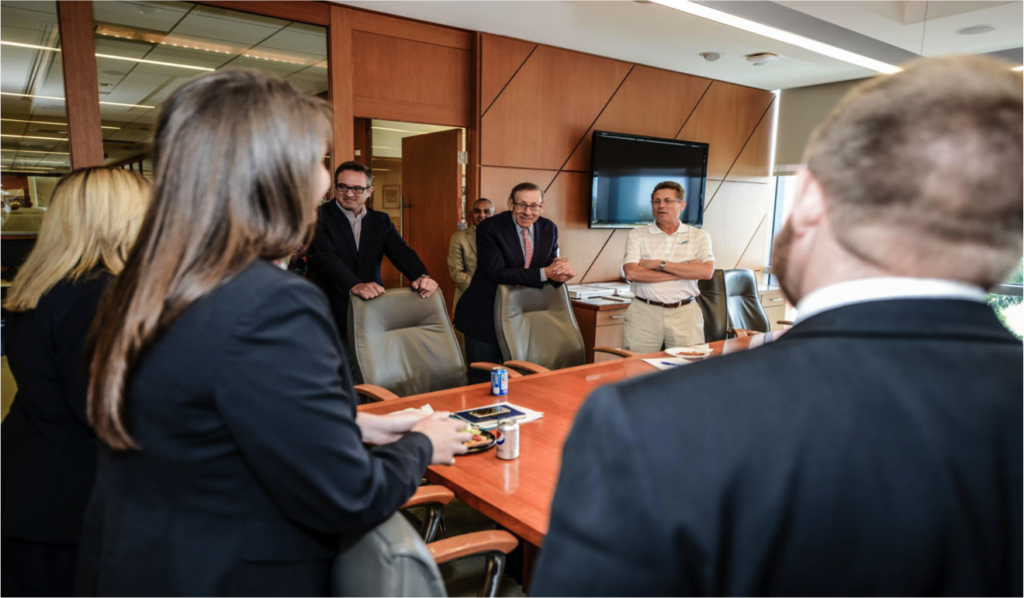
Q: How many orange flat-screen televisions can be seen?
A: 0